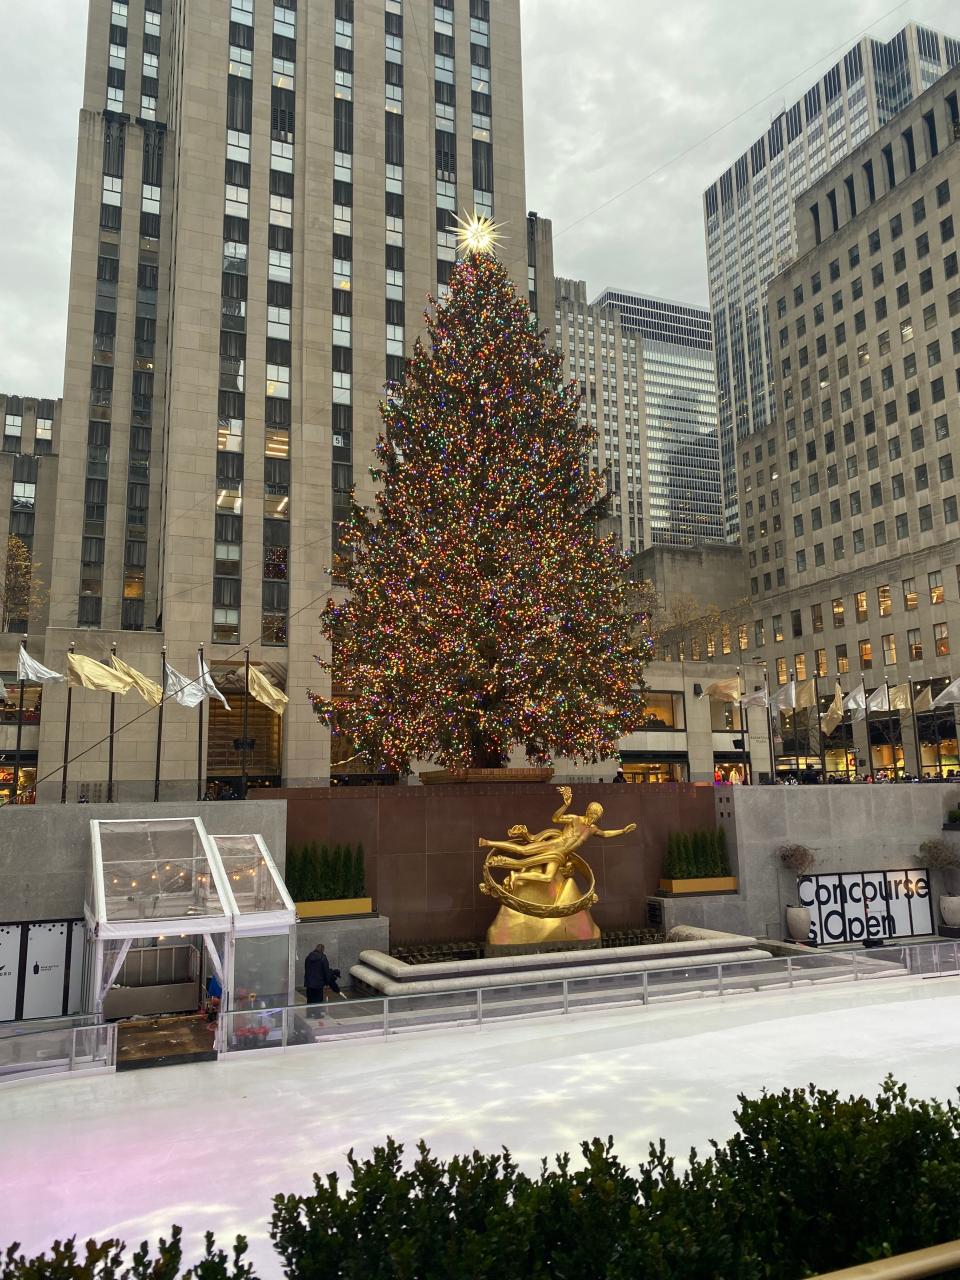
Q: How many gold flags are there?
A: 8